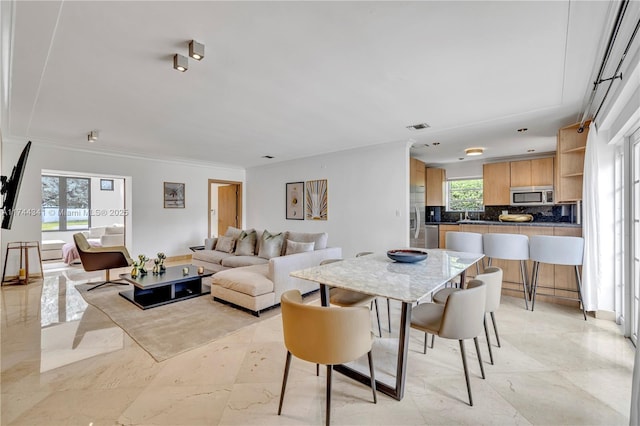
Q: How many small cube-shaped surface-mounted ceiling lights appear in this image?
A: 4